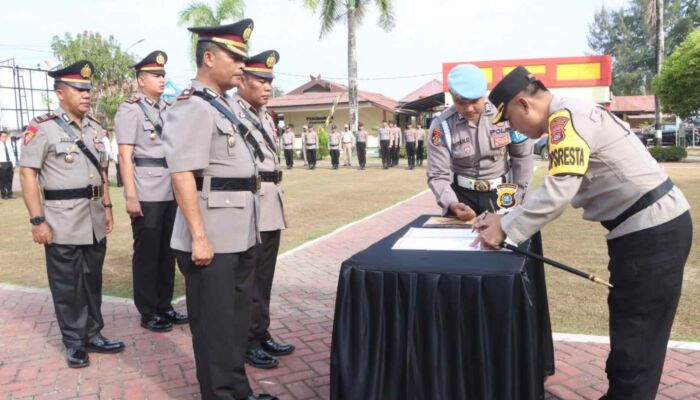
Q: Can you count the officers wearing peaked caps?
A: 5